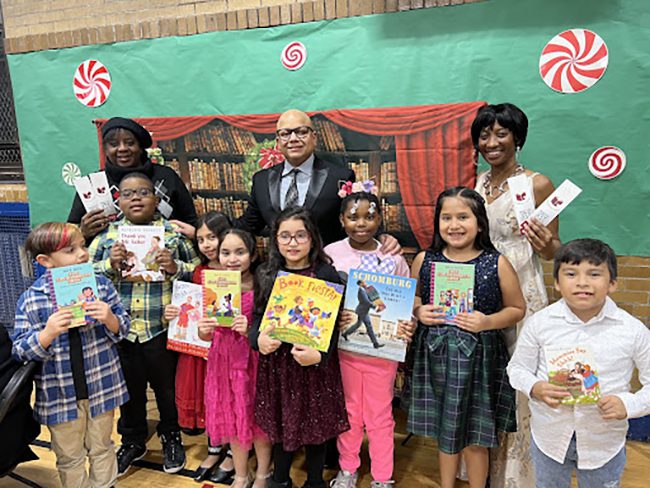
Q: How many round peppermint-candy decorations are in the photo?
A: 5